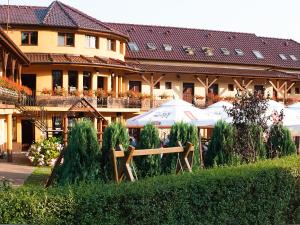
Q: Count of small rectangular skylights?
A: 10